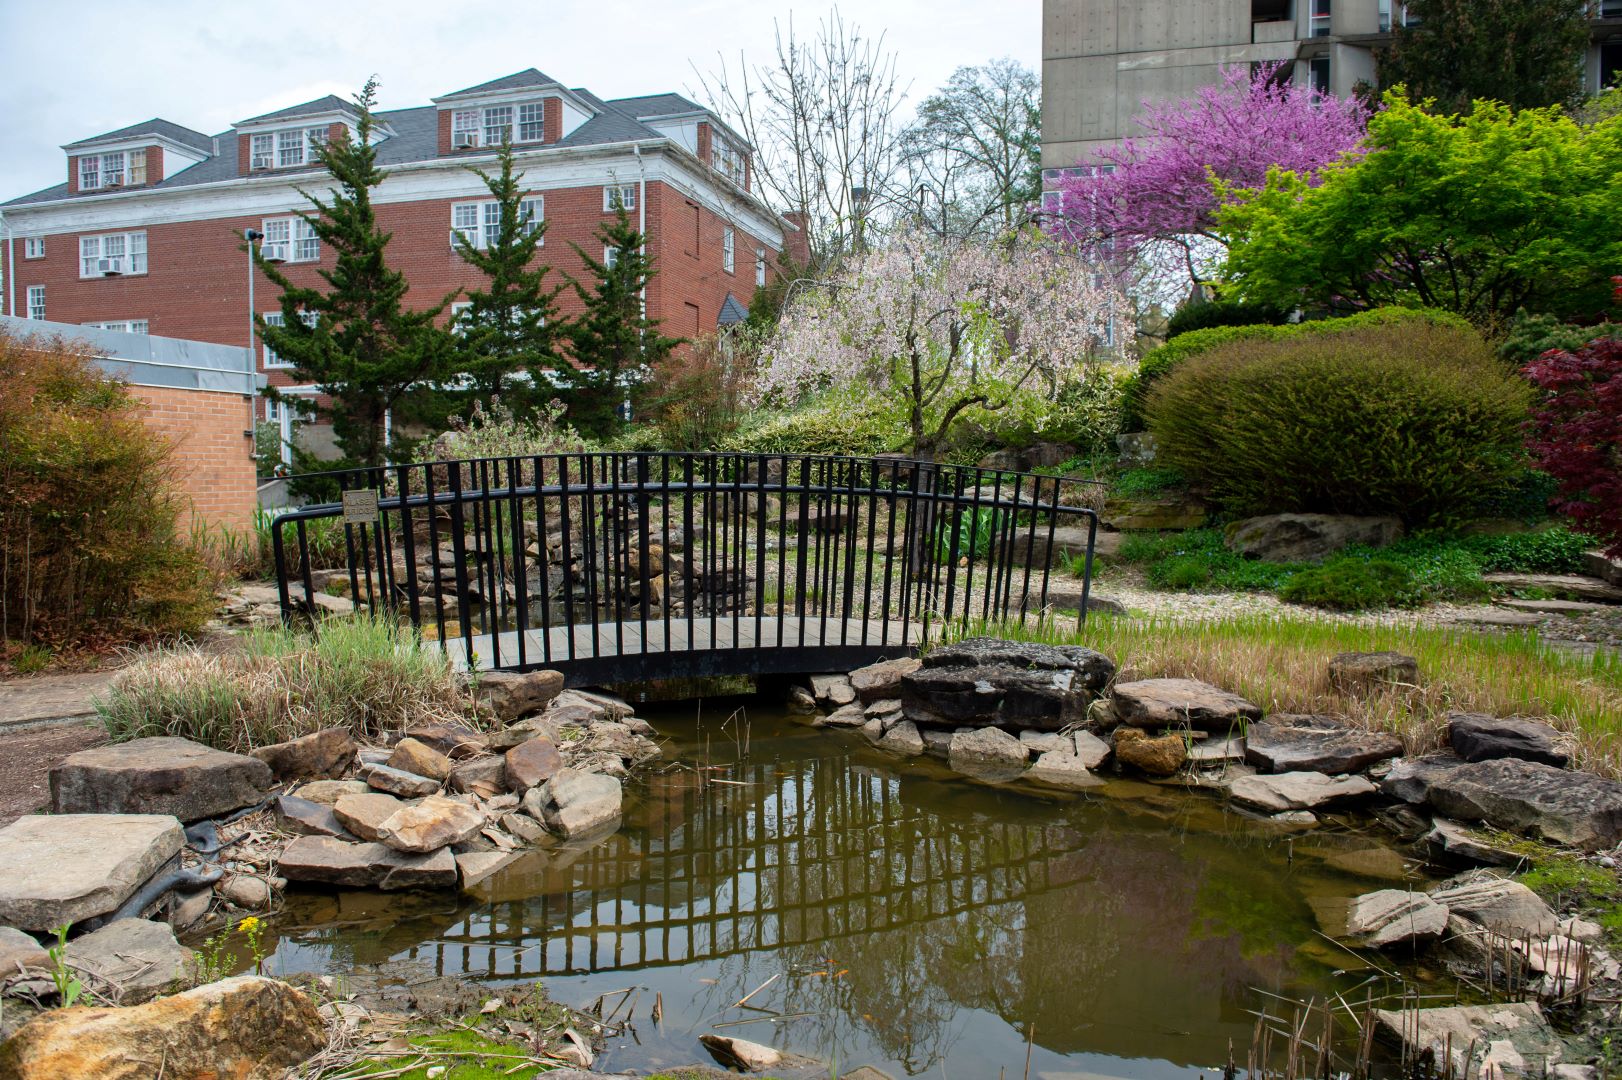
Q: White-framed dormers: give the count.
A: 4